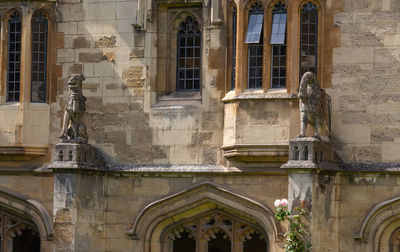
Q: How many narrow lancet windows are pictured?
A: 7